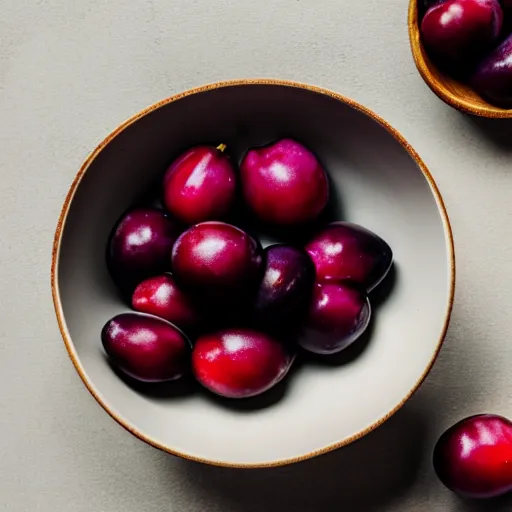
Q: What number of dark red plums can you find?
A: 13